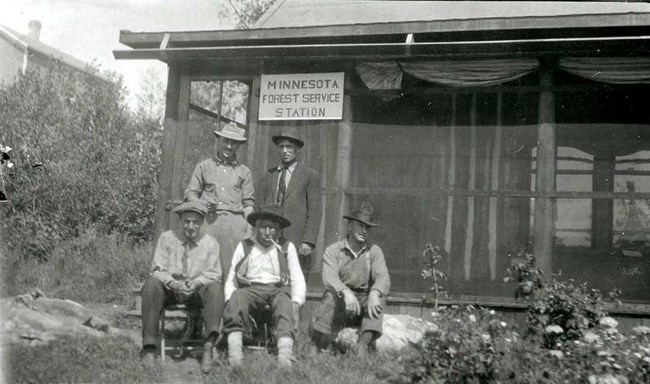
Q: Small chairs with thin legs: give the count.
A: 2